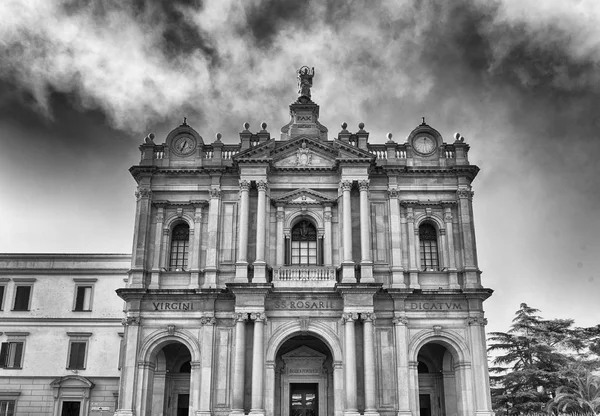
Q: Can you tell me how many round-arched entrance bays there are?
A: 3